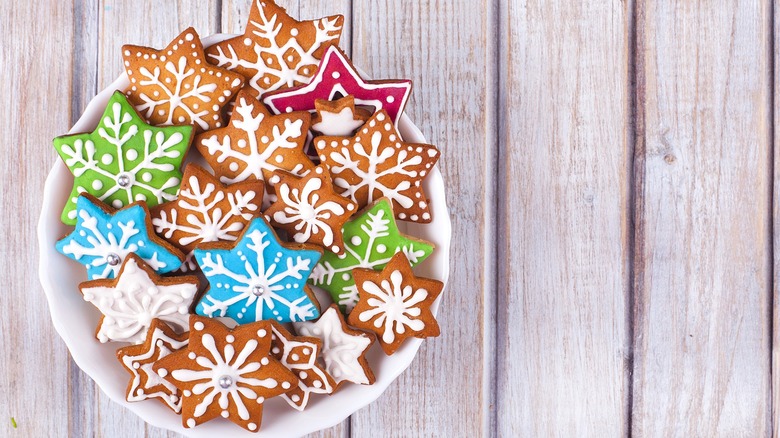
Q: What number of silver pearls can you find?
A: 4